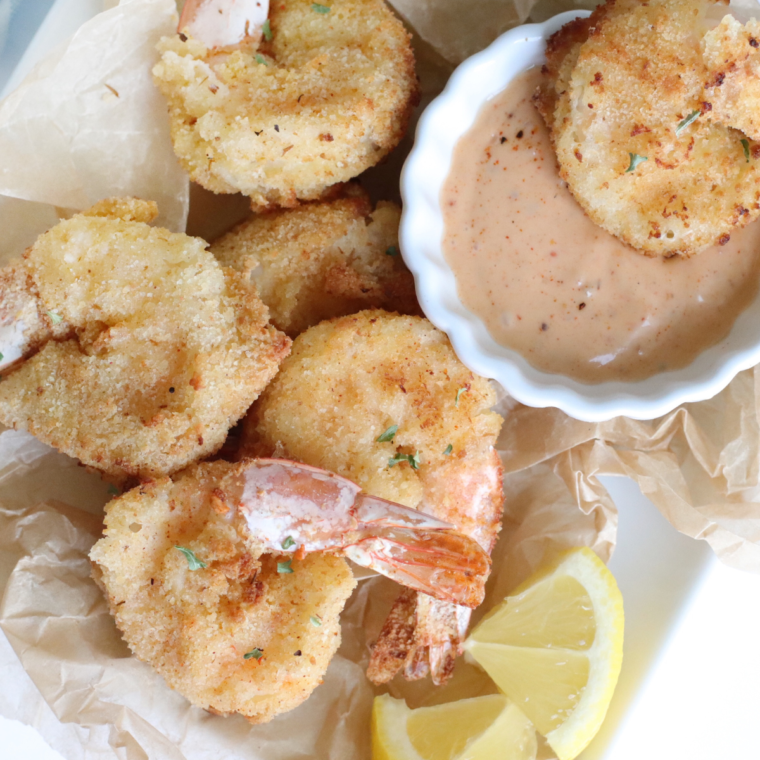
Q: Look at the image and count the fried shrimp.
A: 6